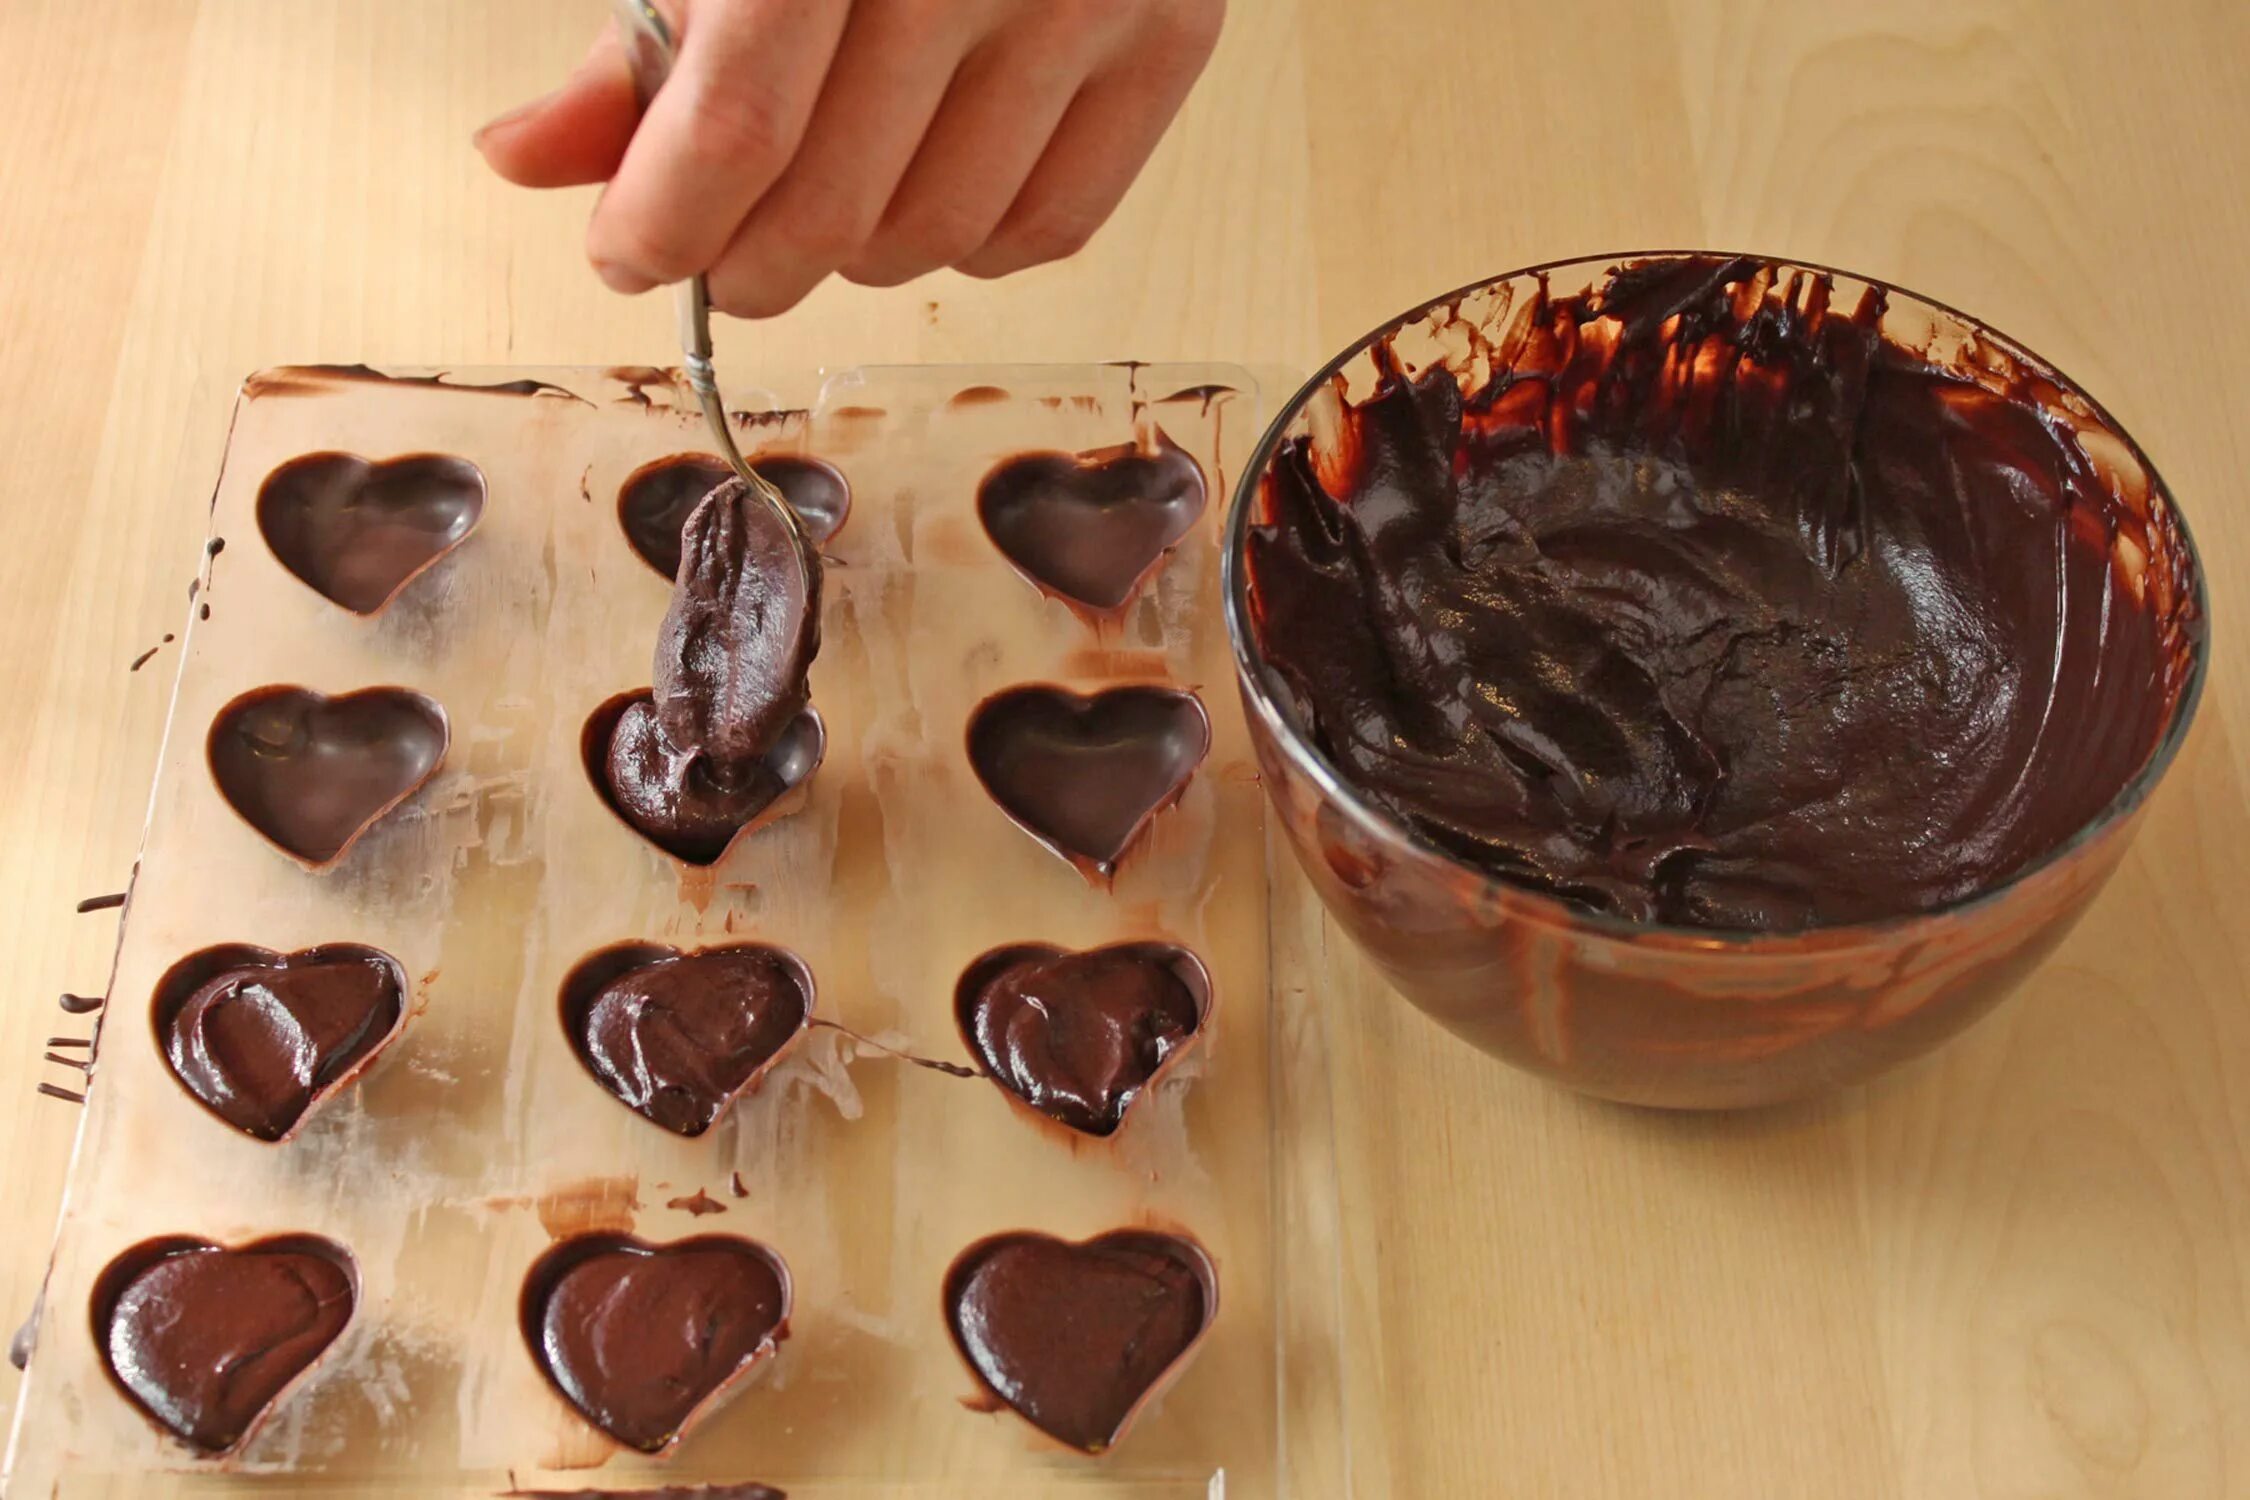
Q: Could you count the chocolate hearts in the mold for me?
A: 12